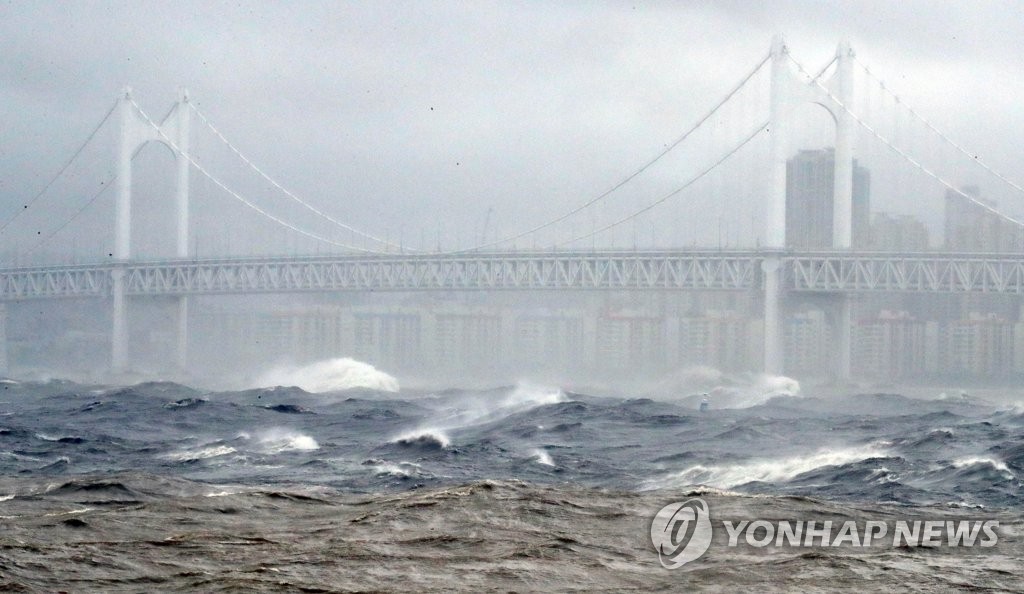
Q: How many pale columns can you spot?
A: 4